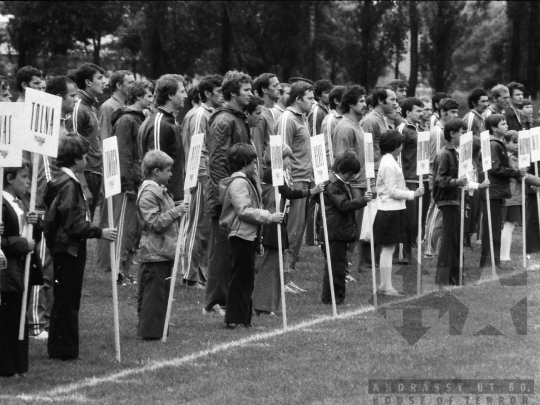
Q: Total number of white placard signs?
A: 12